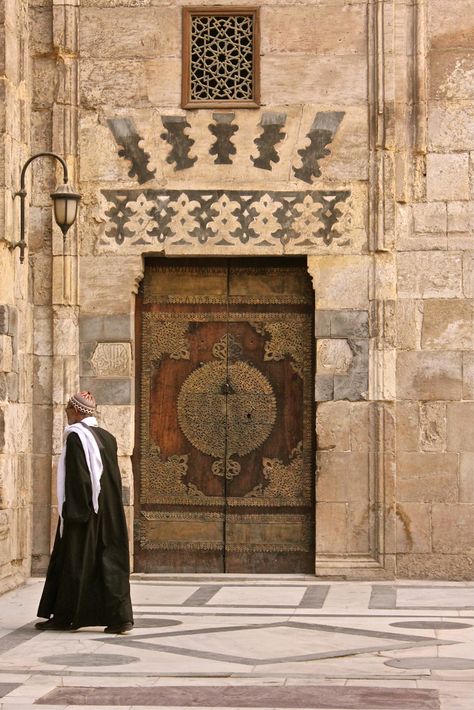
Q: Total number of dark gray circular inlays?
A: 4